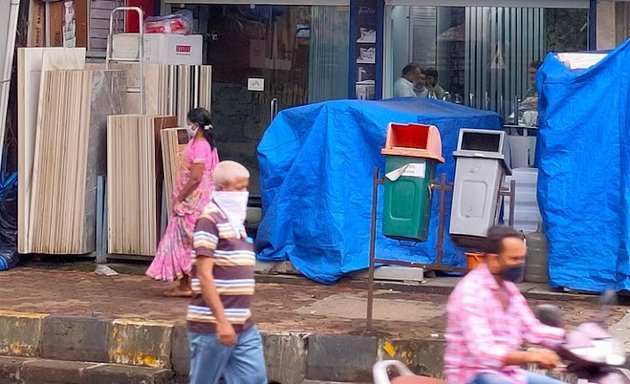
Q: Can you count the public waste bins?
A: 2